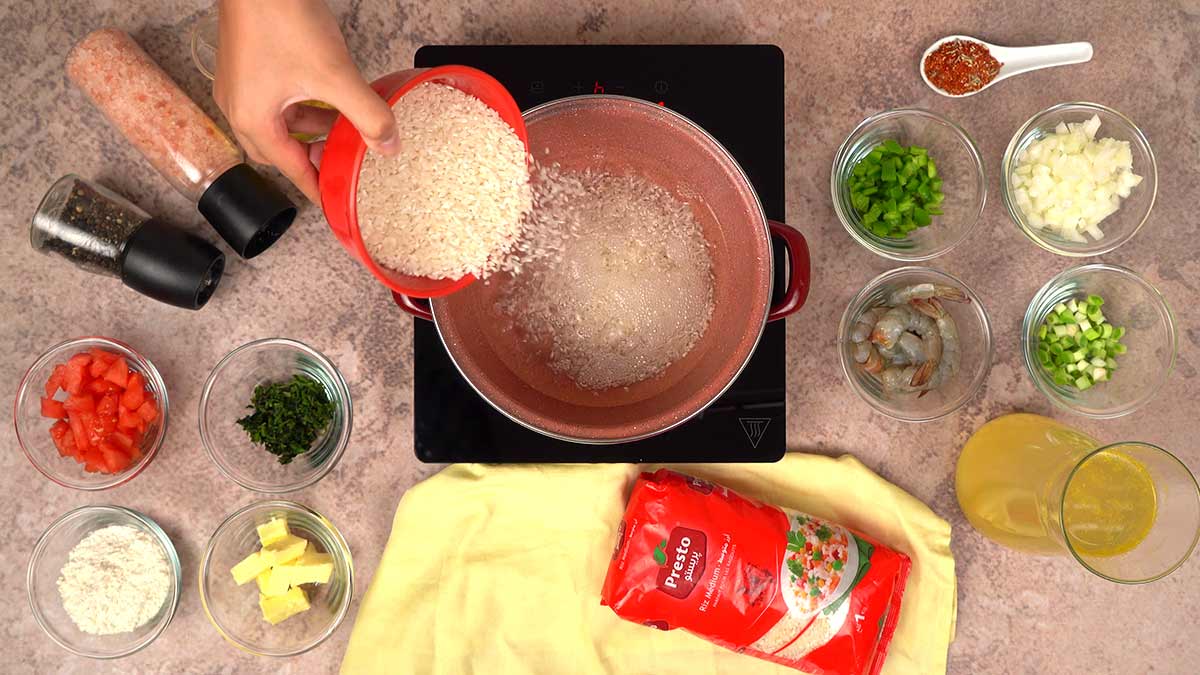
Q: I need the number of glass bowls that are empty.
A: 0